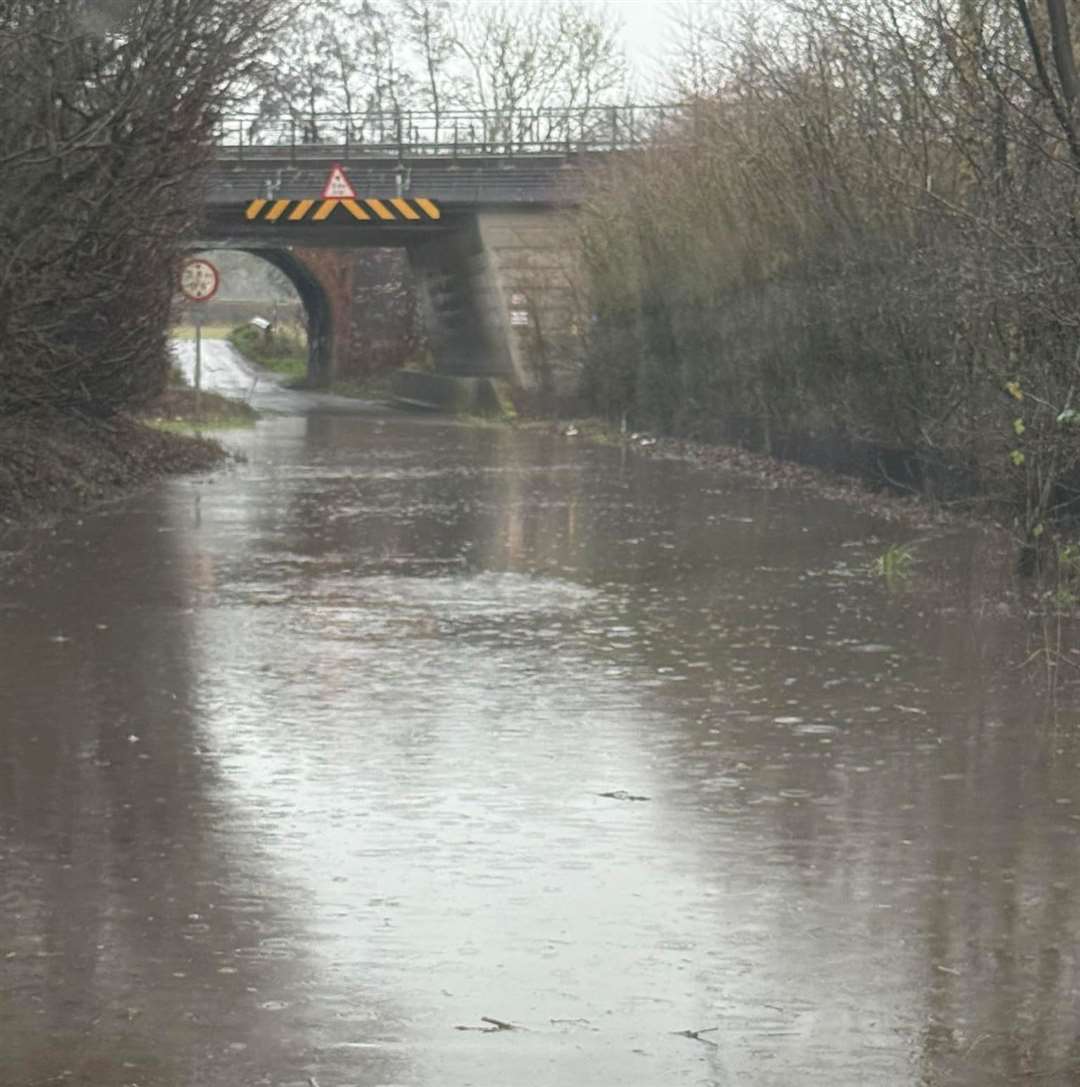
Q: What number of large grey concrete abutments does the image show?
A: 1